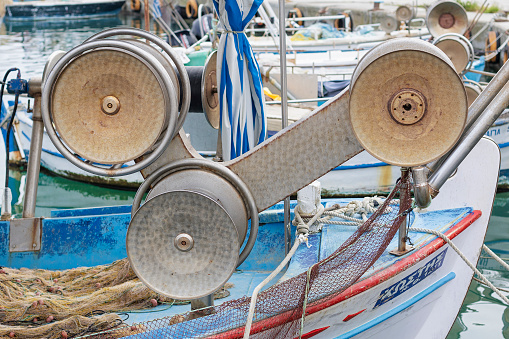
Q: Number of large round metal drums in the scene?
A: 3